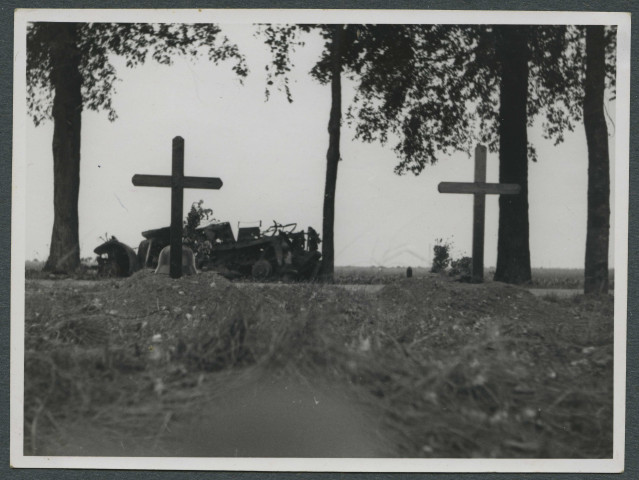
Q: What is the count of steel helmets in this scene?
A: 1